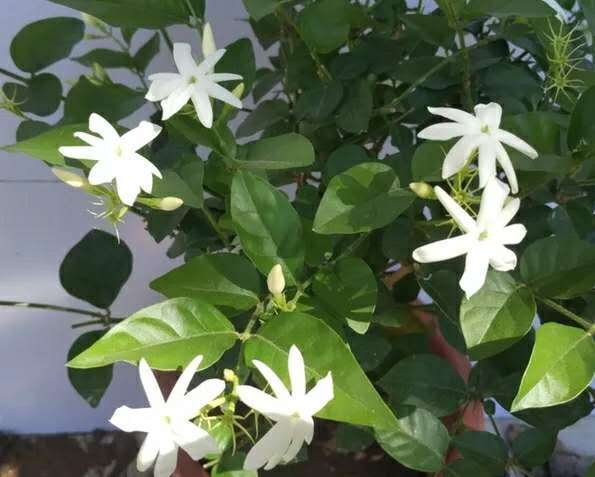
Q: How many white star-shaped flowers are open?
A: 6